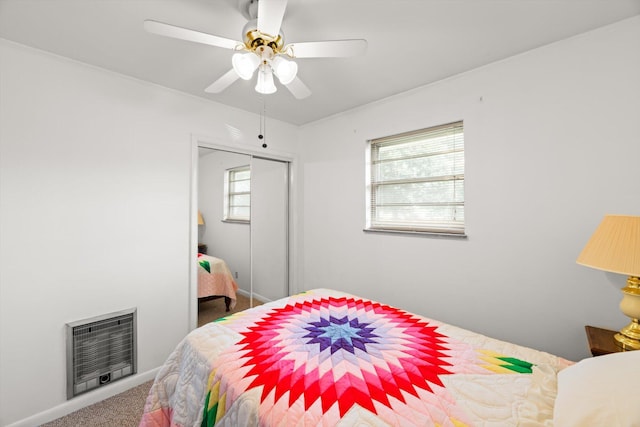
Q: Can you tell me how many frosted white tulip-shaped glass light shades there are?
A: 3